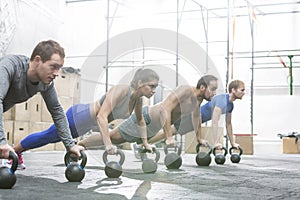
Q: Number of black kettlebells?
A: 8